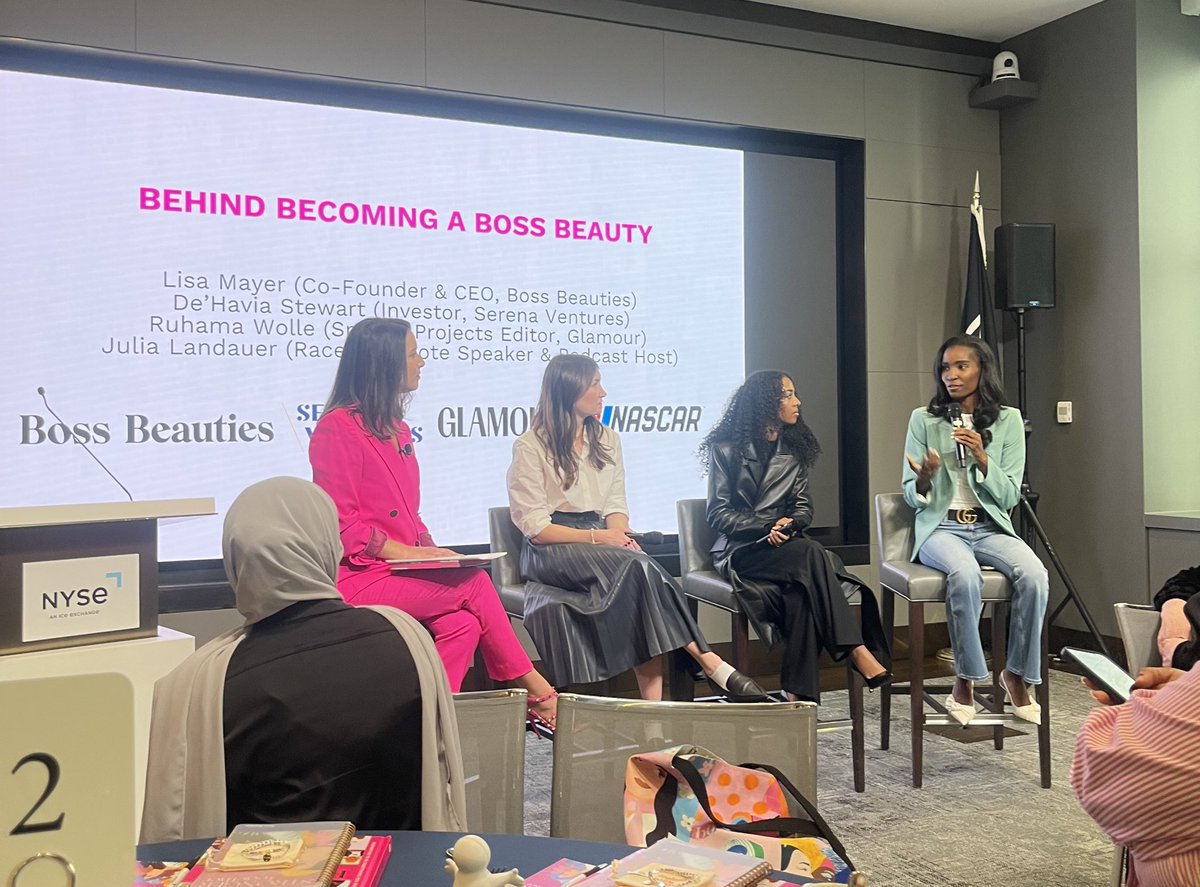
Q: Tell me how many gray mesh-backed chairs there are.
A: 3